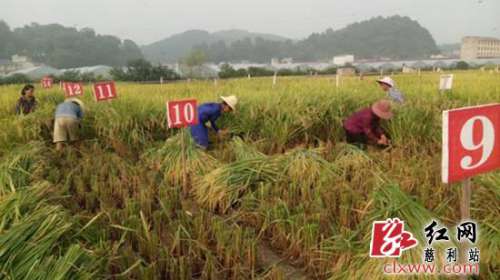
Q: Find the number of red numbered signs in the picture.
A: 5